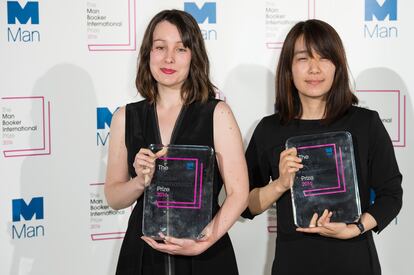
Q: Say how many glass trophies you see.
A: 2